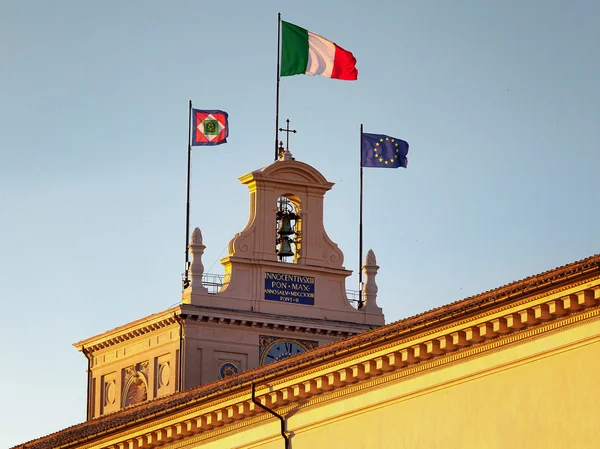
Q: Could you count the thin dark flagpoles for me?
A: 3